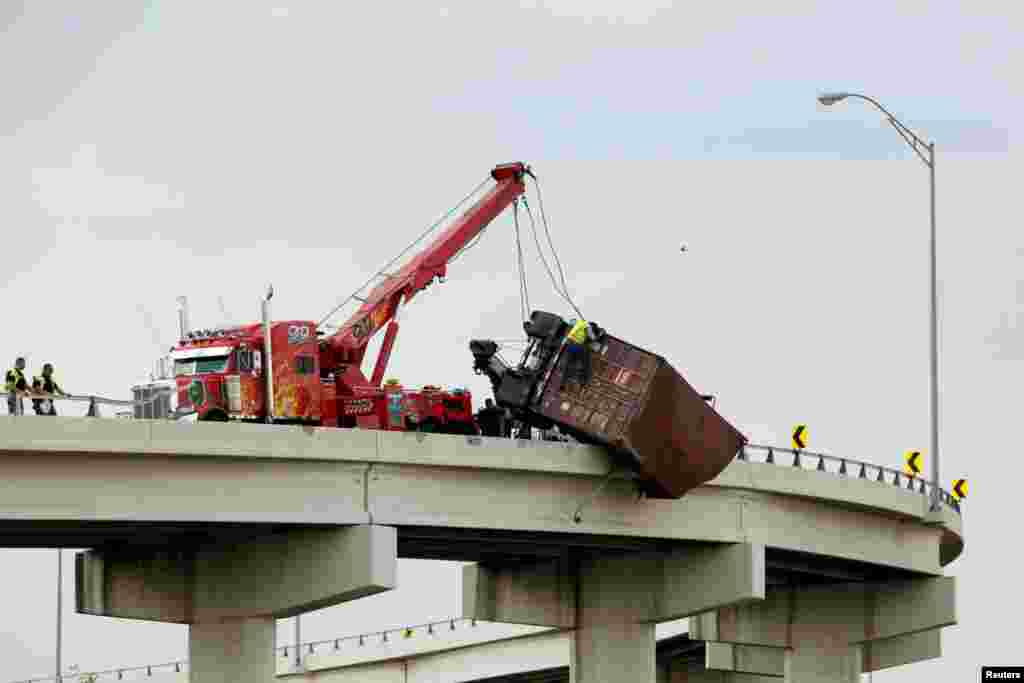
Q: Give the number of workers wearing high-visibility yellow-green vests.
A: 3